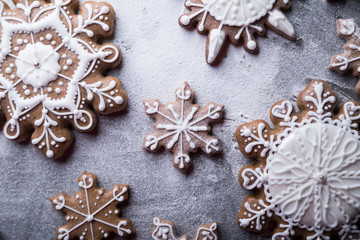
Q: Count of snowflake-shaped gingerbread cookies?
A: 7